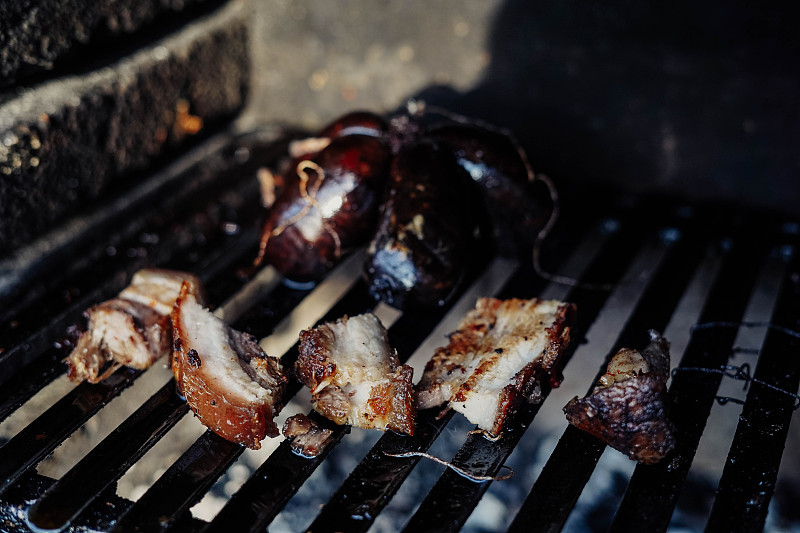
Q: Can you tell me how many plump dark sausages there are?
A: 4